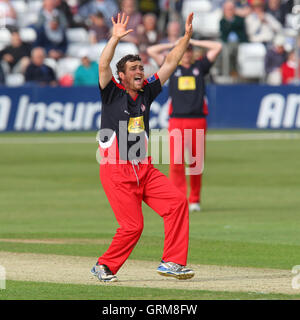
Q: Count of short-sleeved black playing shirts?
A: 2